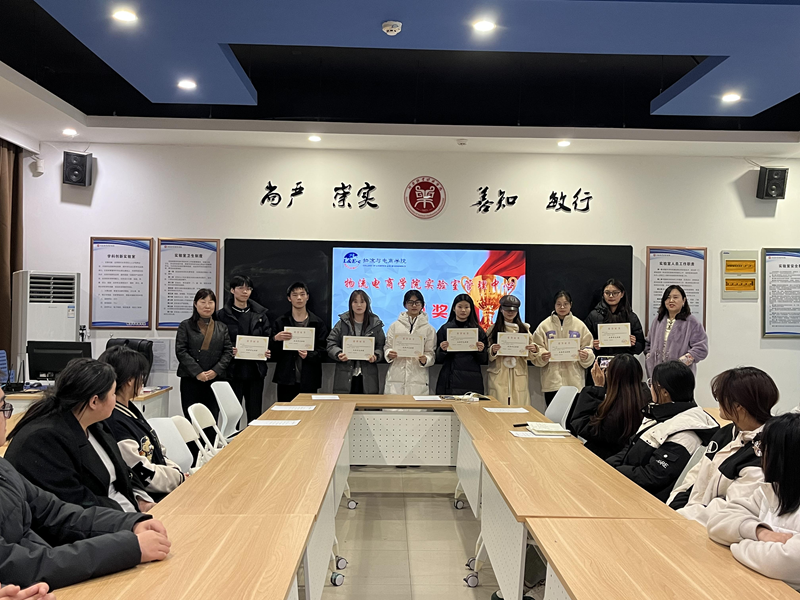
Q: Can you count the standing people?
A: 10